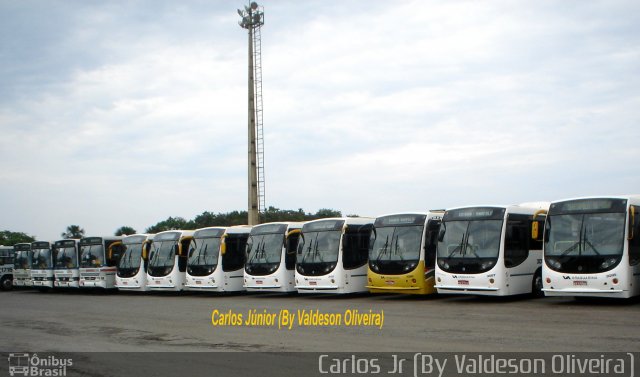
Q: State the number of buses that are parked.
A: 13